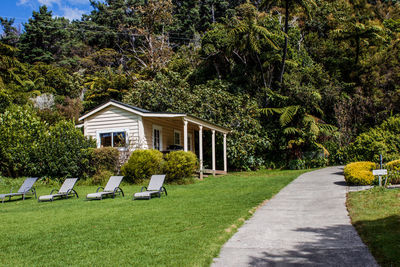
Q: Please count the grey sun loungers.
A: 4